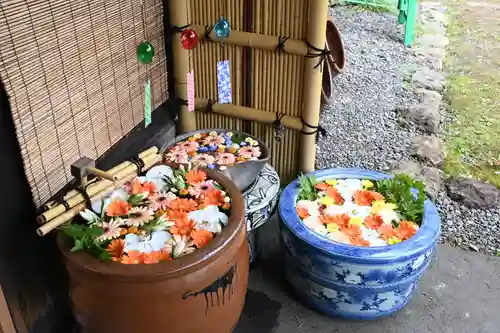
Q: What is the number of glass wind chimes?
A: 3